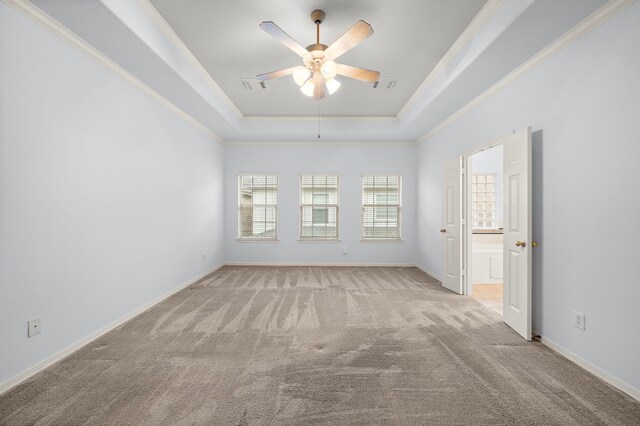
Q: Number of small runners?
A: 0